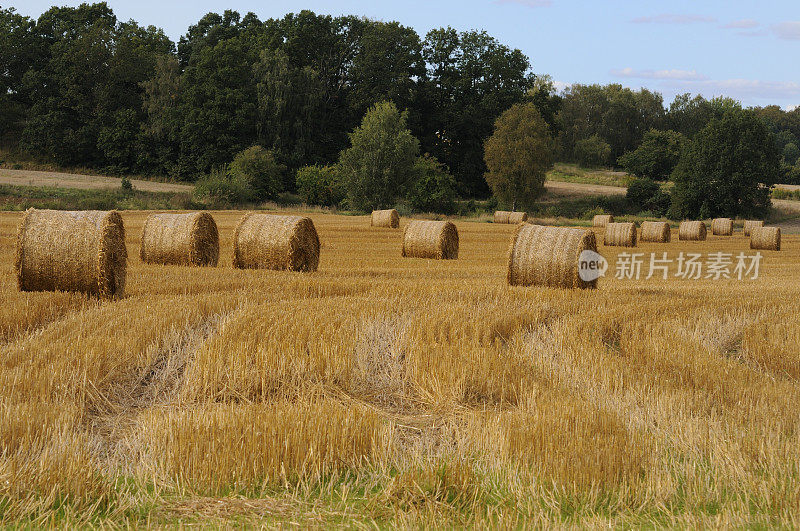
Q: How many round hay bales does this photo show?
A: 15